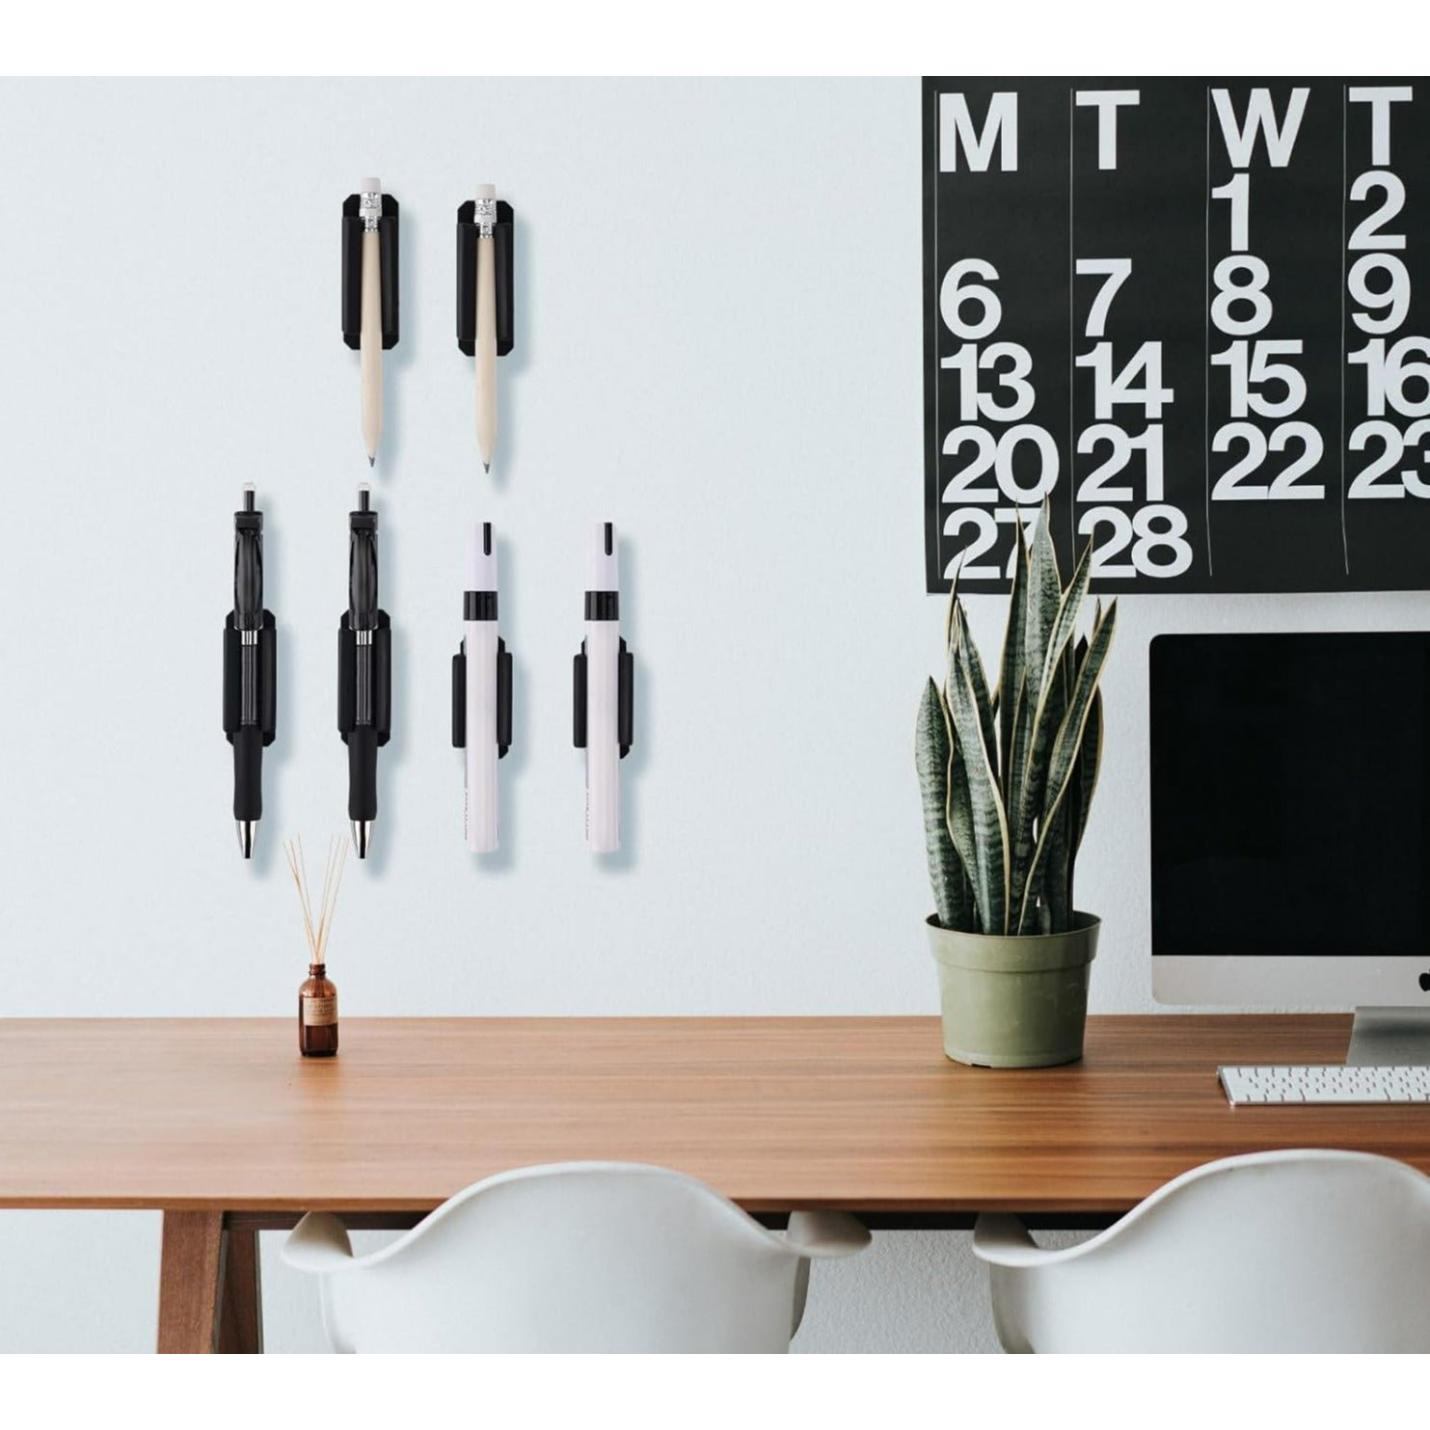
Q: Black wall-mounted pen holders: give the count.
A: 6